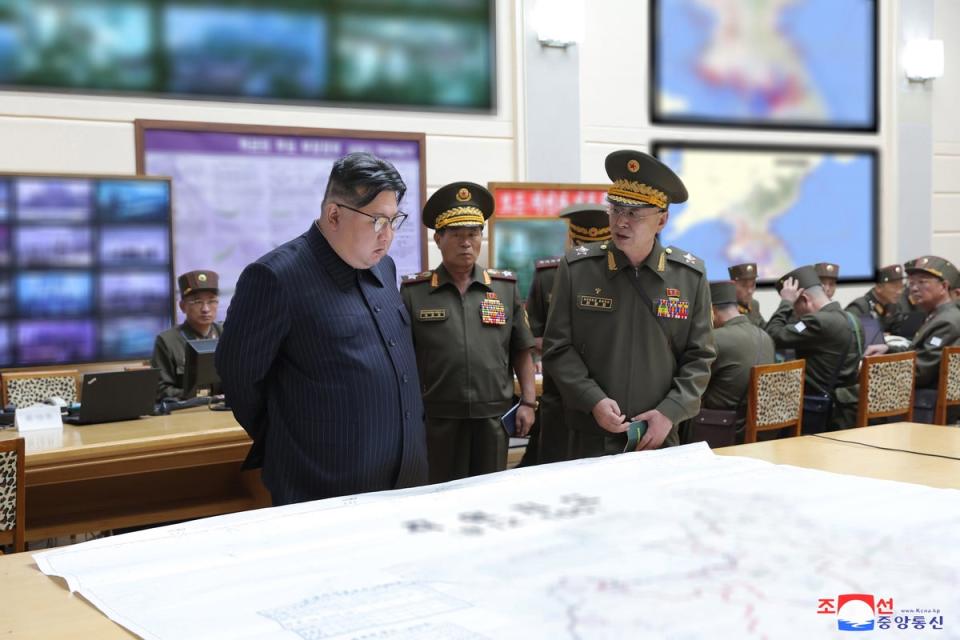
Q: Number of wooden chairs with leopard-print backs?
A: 5